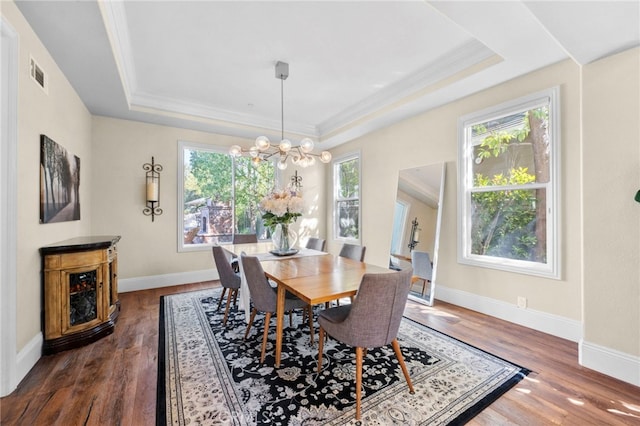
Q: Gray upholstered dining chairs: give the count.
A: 6